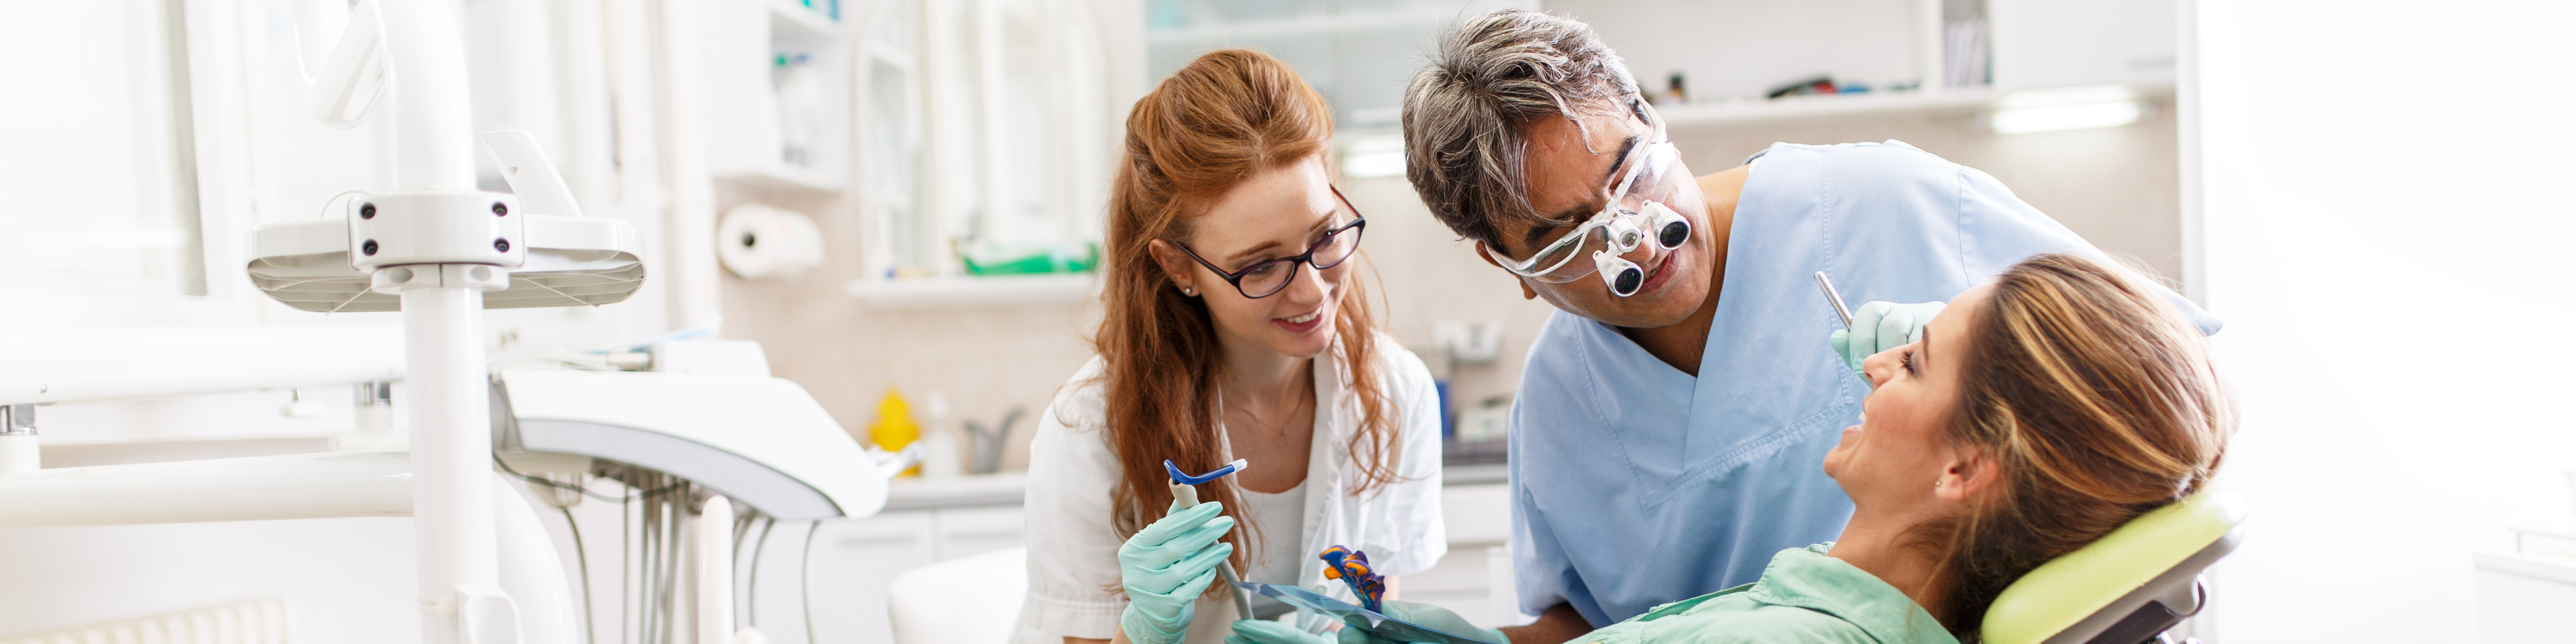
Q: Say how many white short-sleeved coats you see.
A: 1